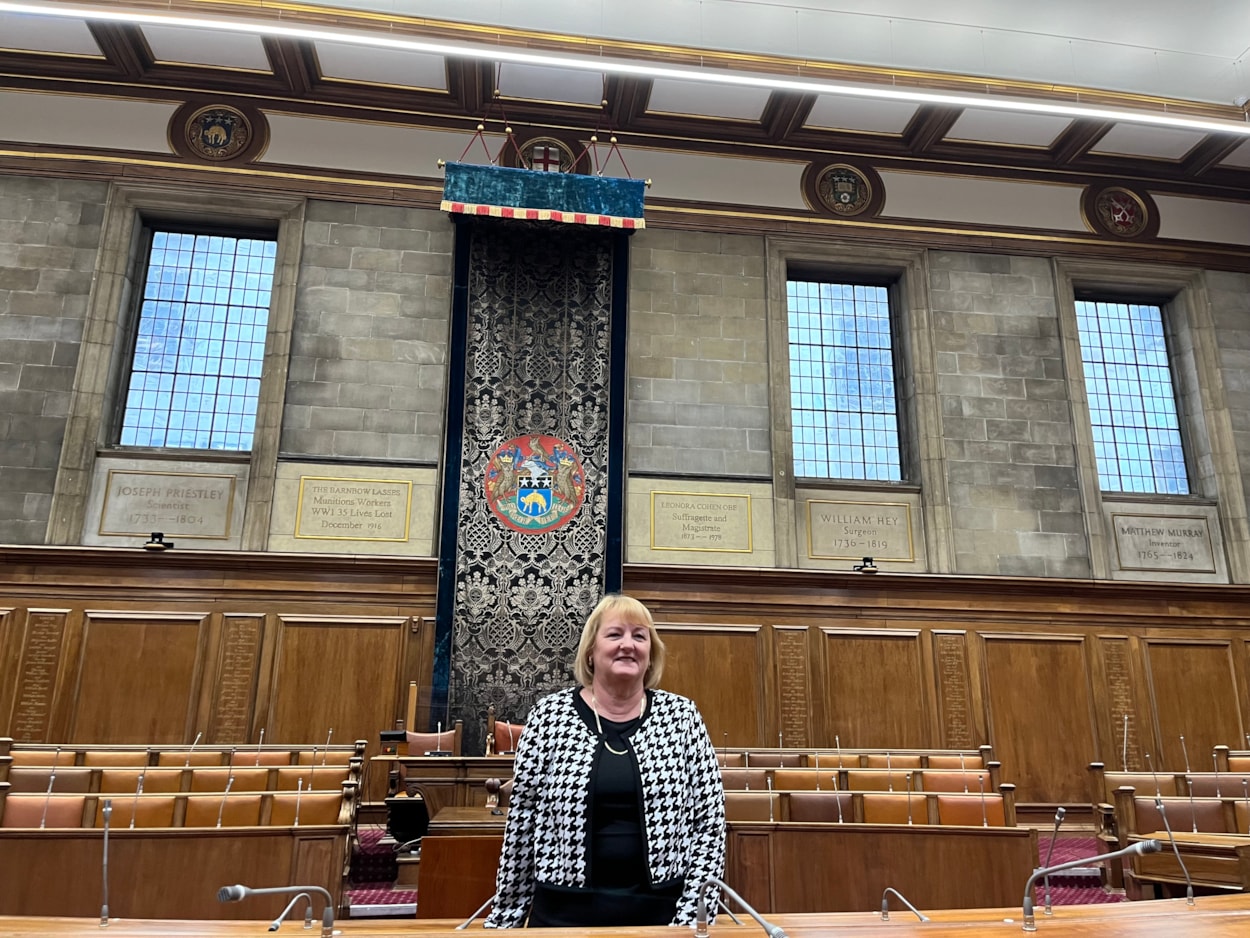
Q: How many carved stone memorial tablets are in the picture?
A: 5